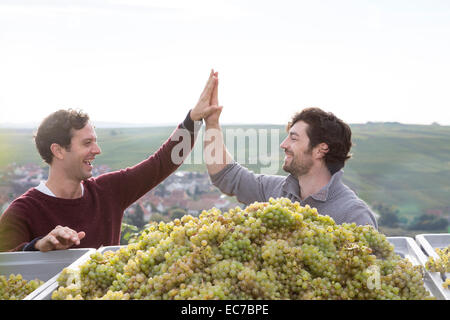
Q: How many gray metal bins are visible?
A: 3